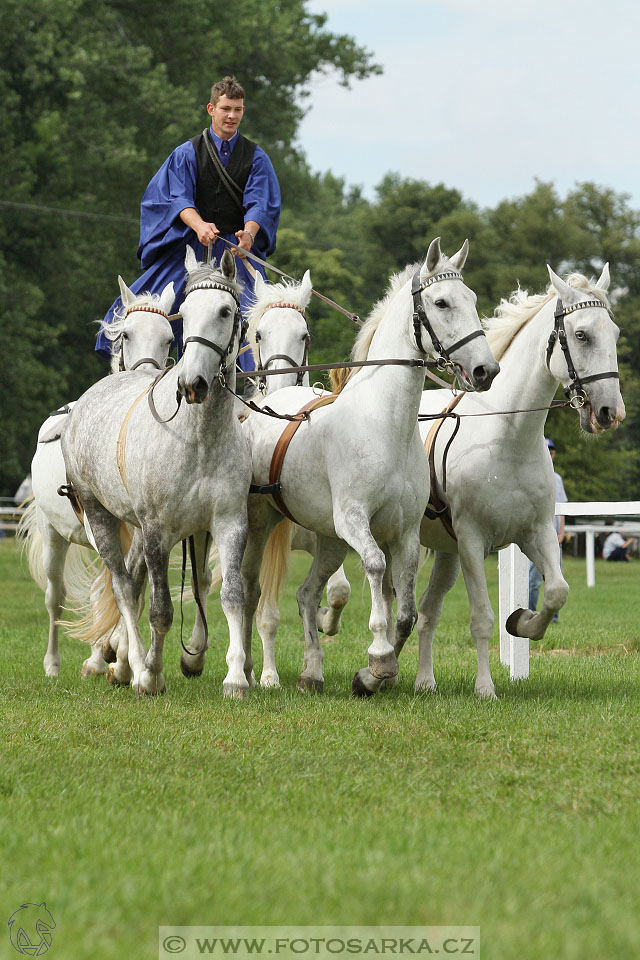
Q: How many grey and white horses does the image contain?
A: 5